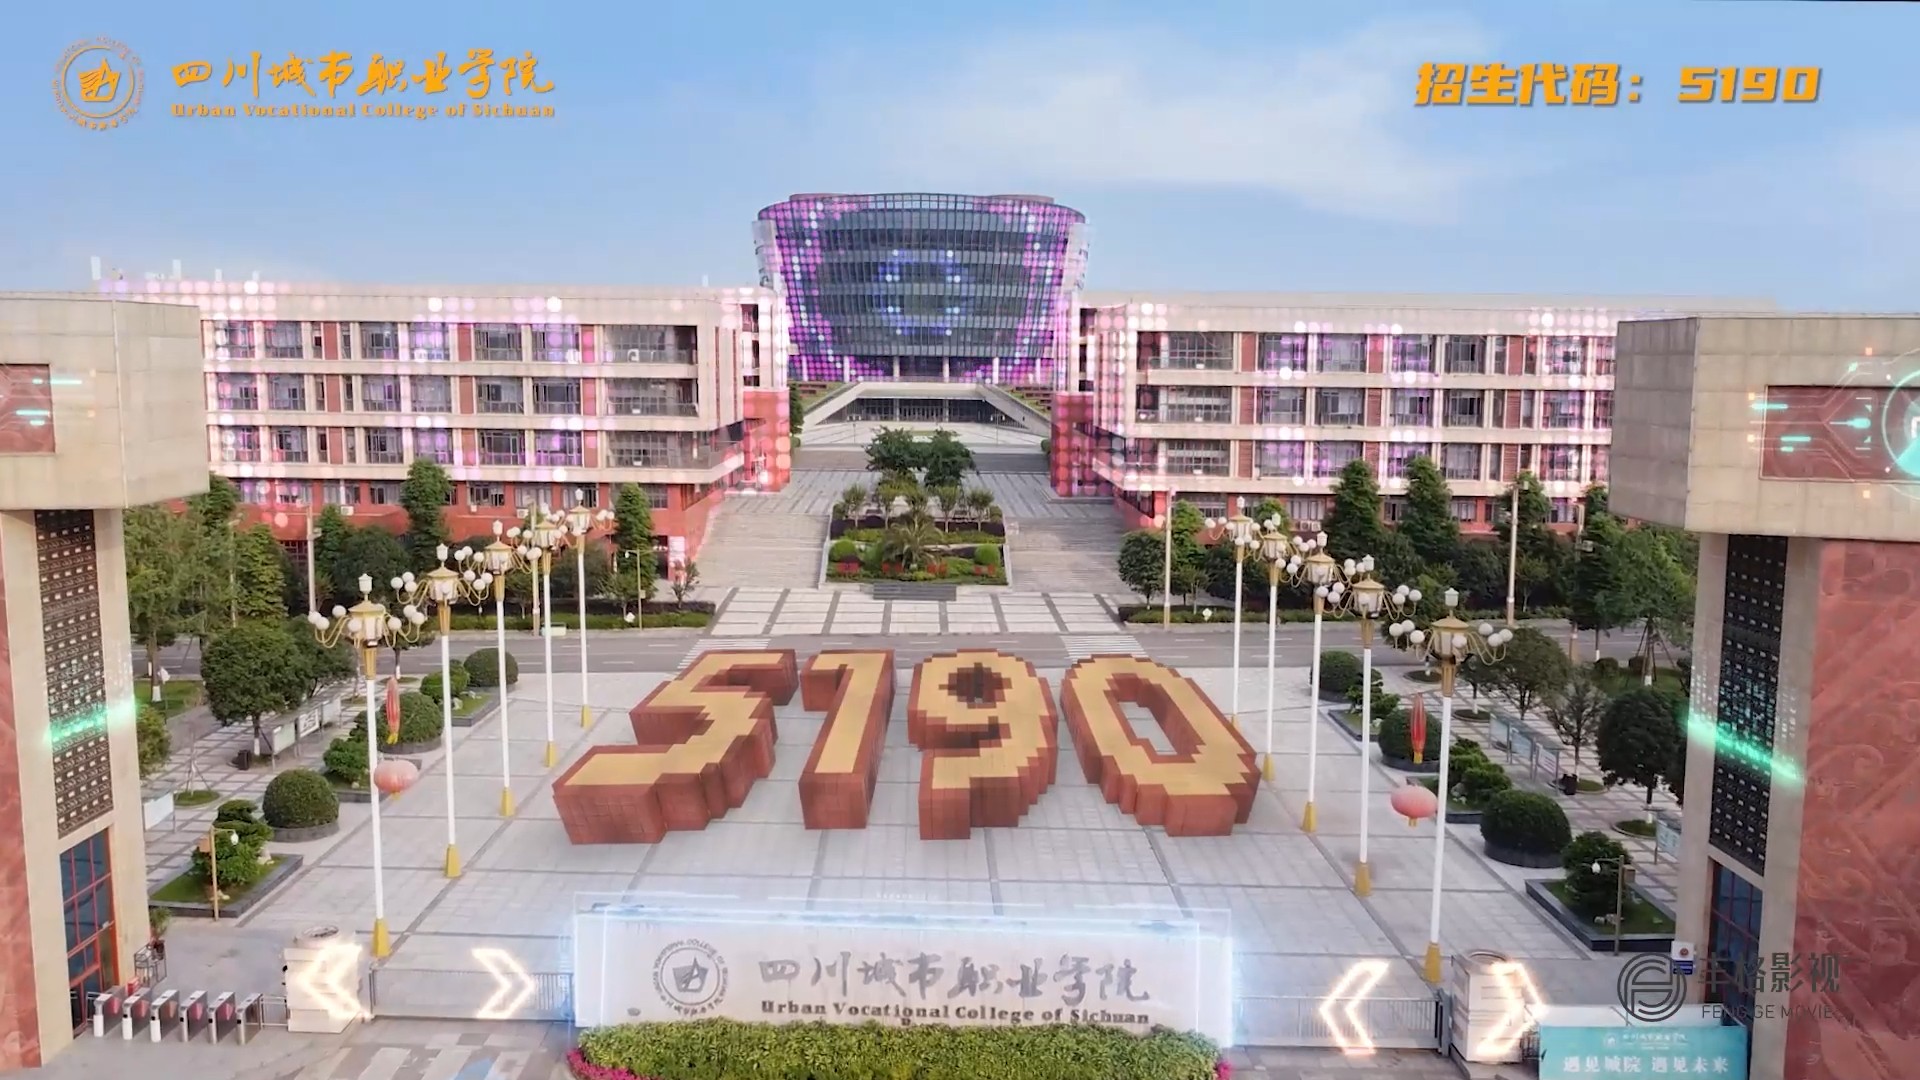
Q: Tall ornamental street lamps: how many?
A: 10